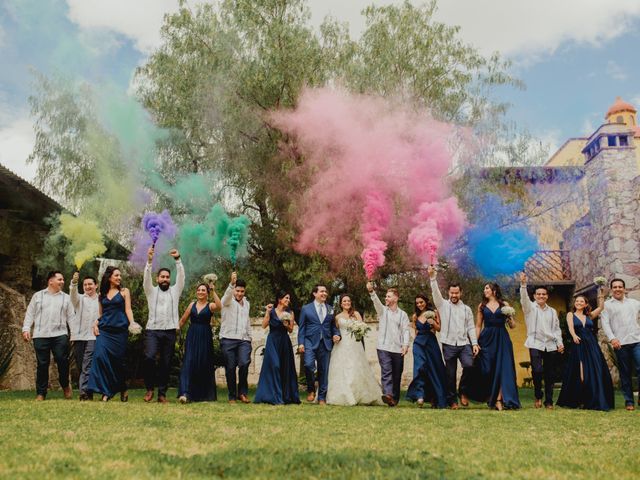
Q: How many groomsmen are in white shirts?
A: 8